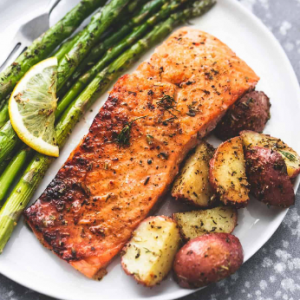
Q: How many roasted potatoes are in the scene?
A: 8